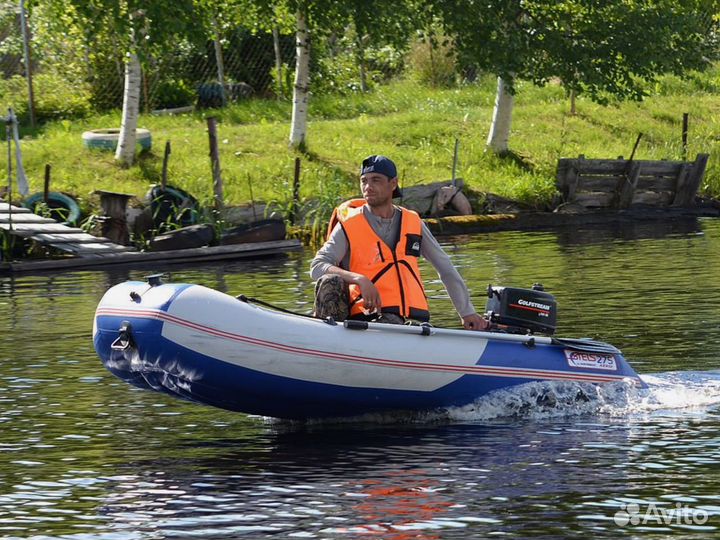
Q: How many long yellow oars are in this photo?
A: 0